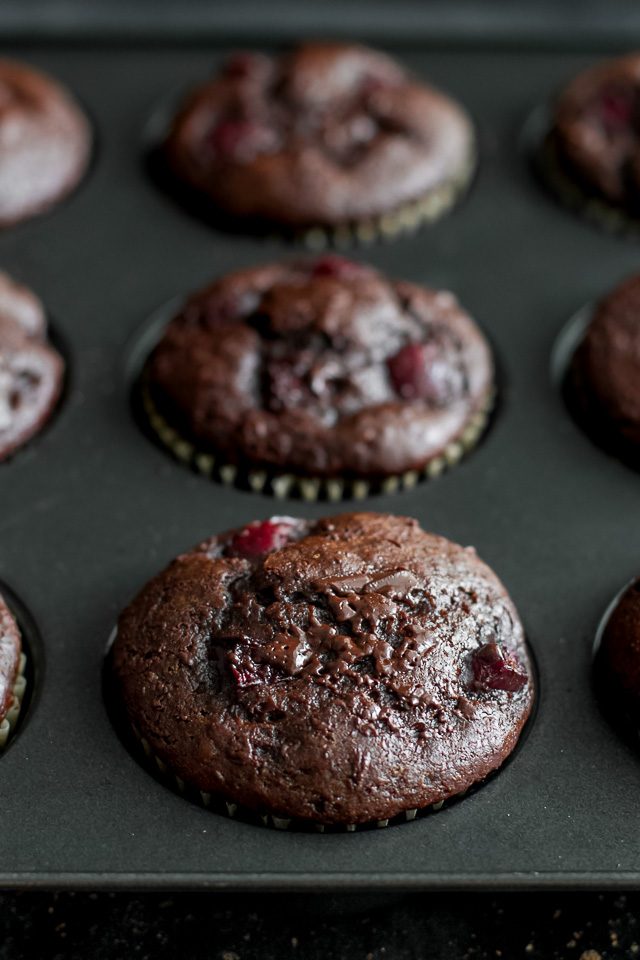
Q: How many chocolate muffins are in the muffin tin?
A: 9